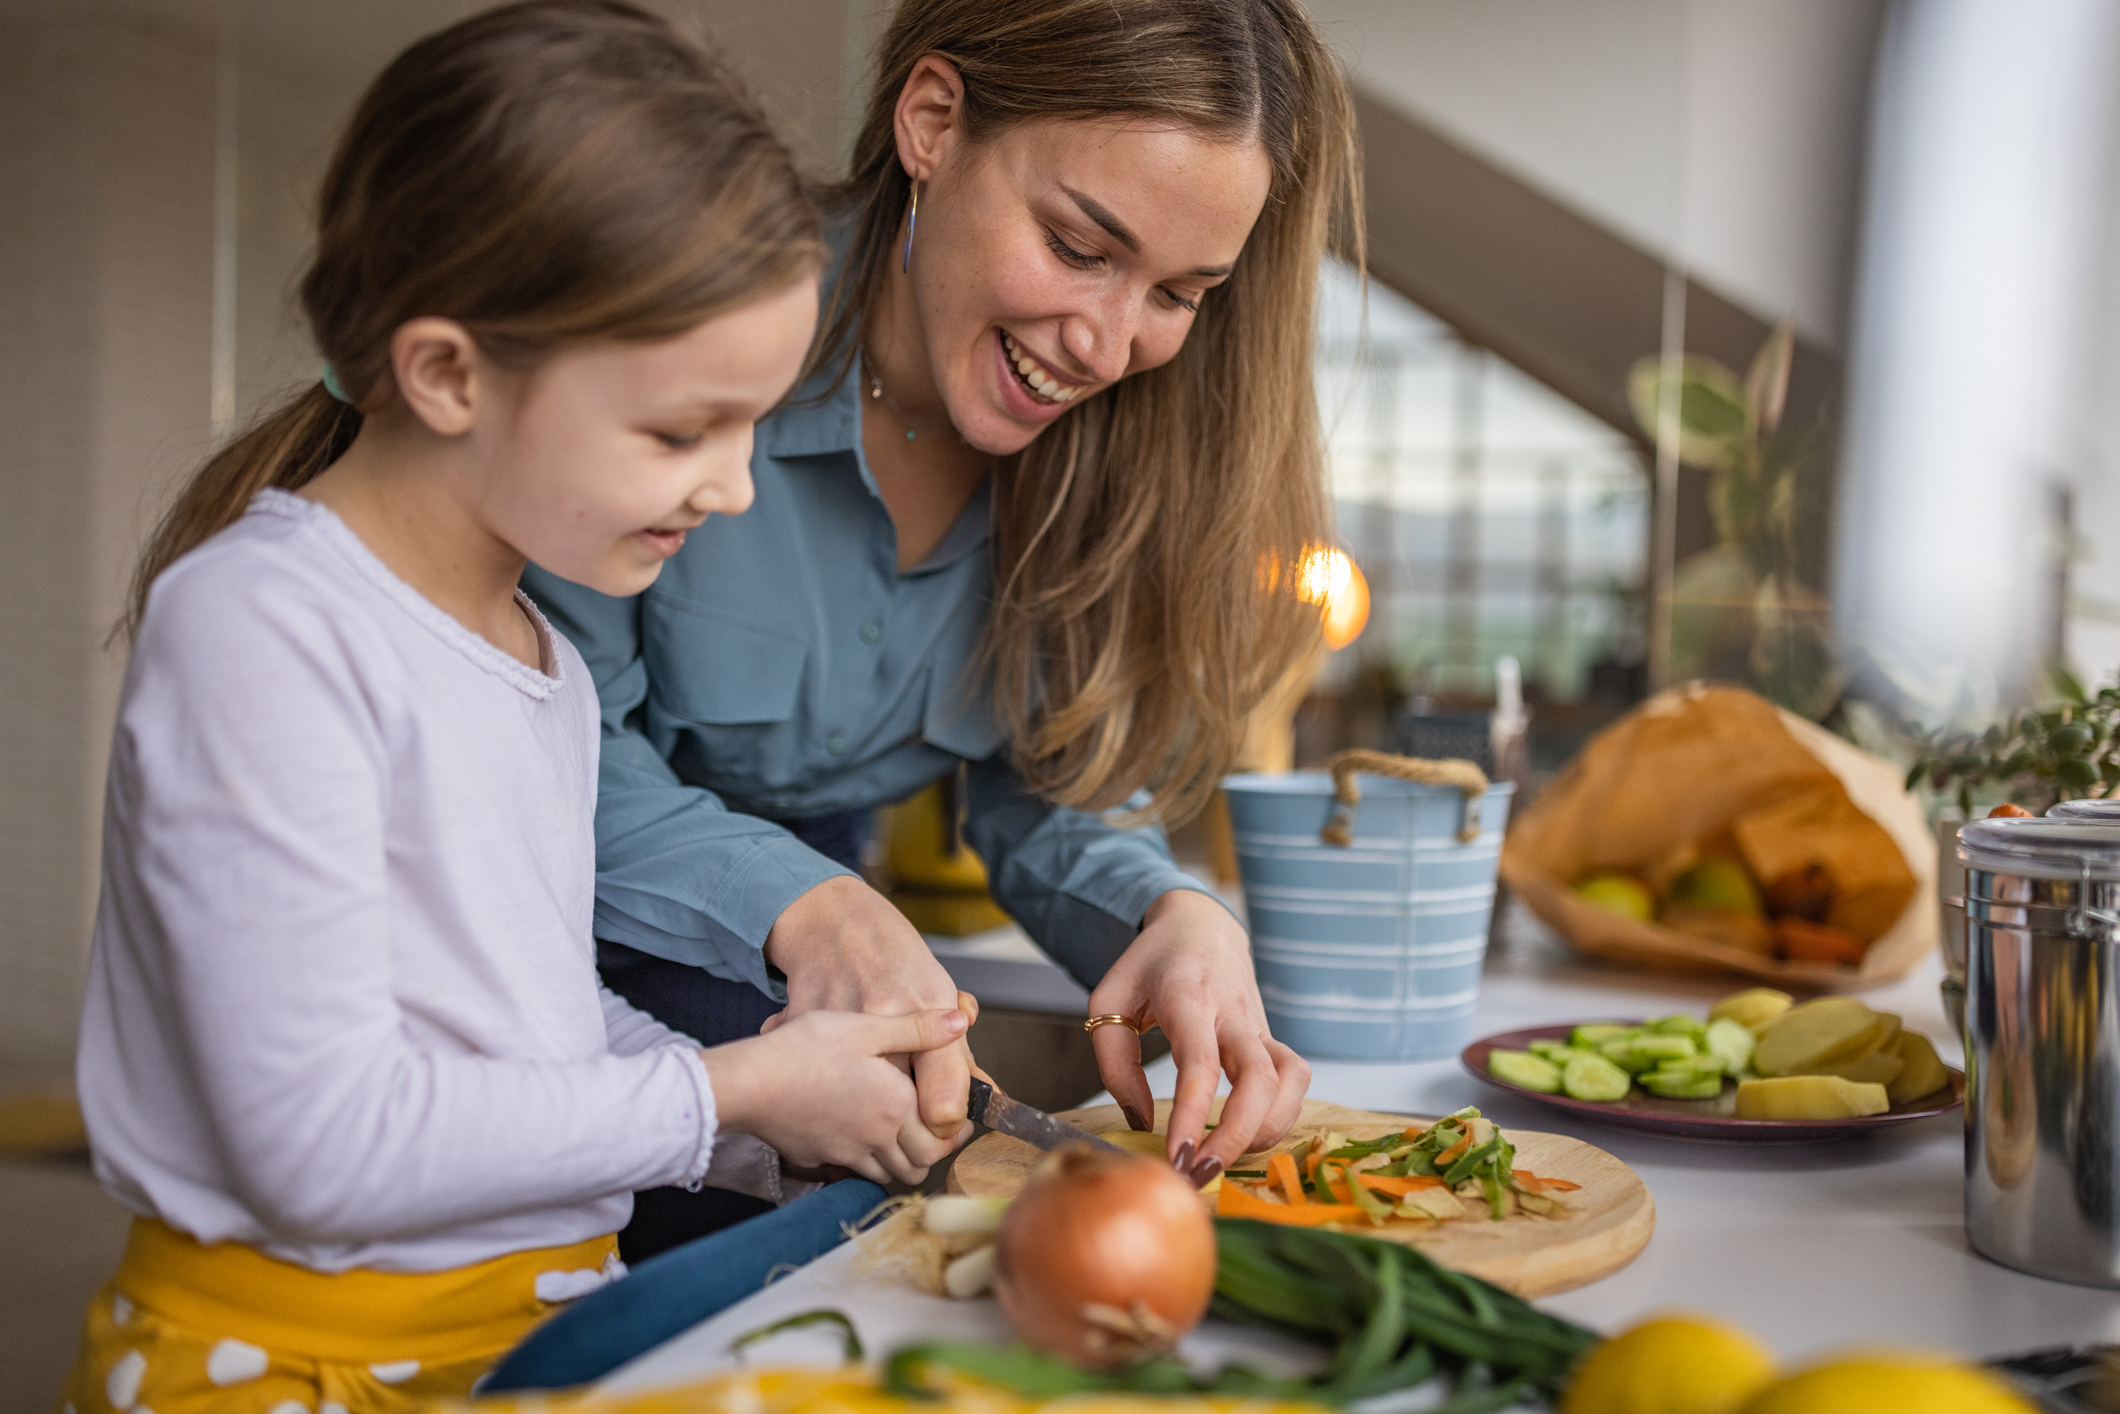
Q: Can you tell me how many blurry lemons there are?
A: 2